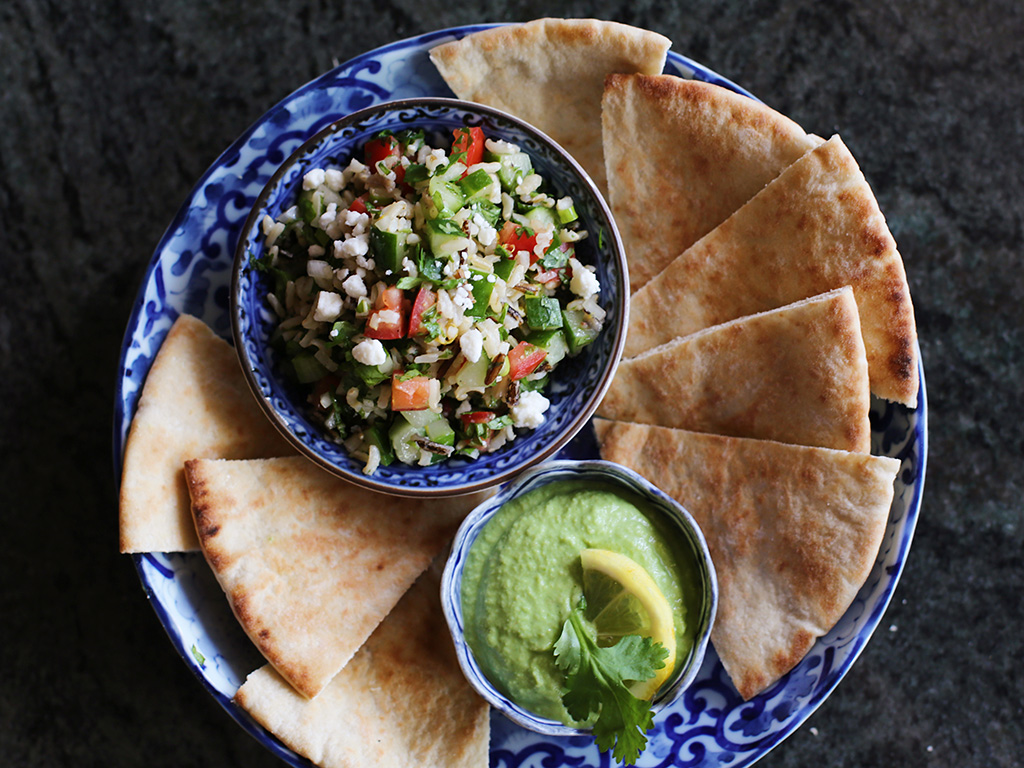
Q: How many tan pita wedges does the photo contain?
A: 8